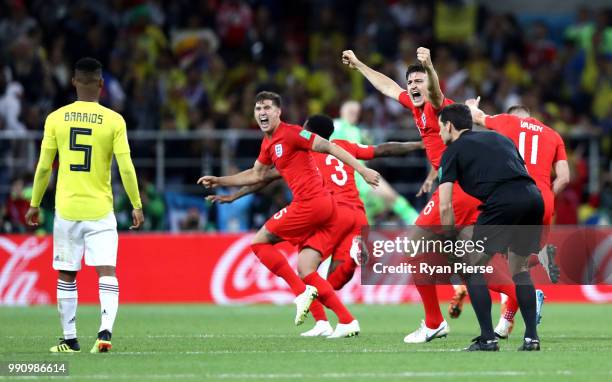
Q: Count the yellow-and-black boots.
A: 2